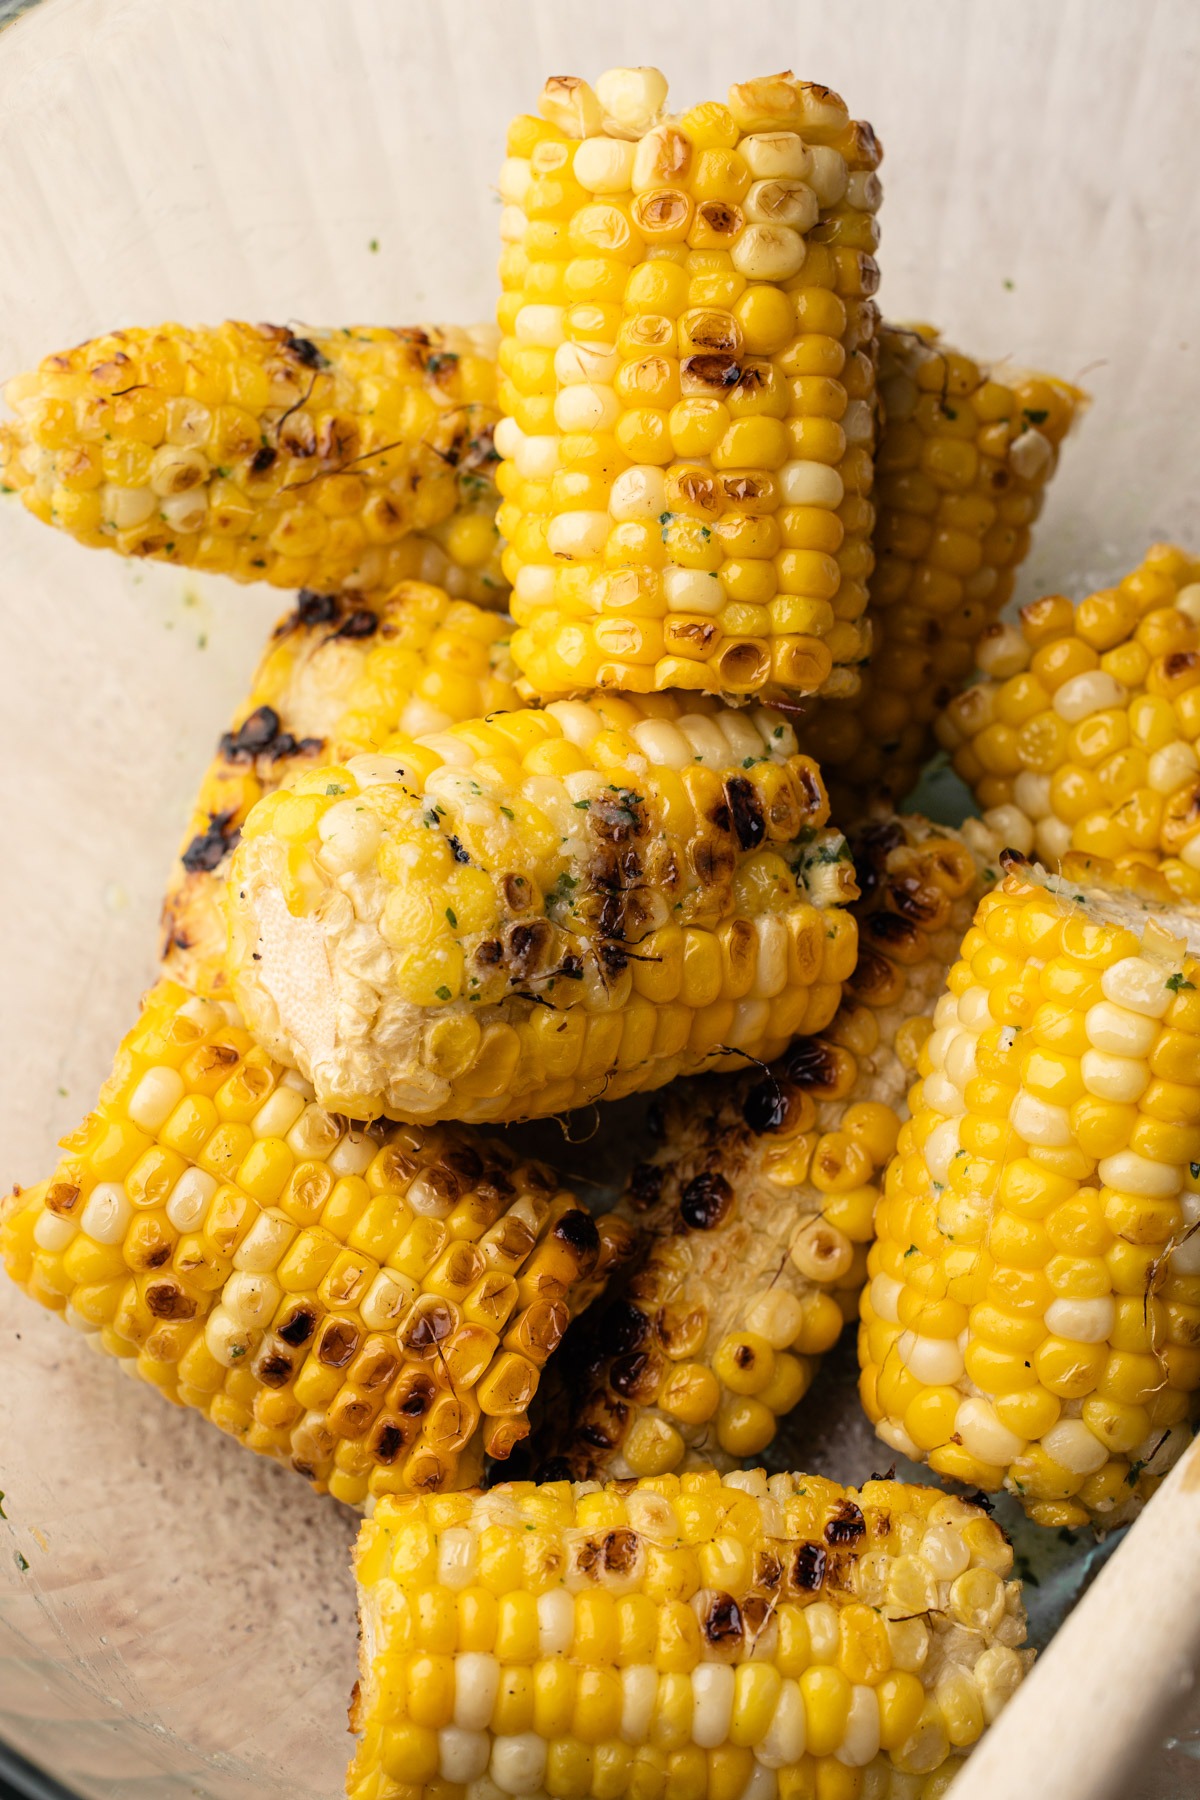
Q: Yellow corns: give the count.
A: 10